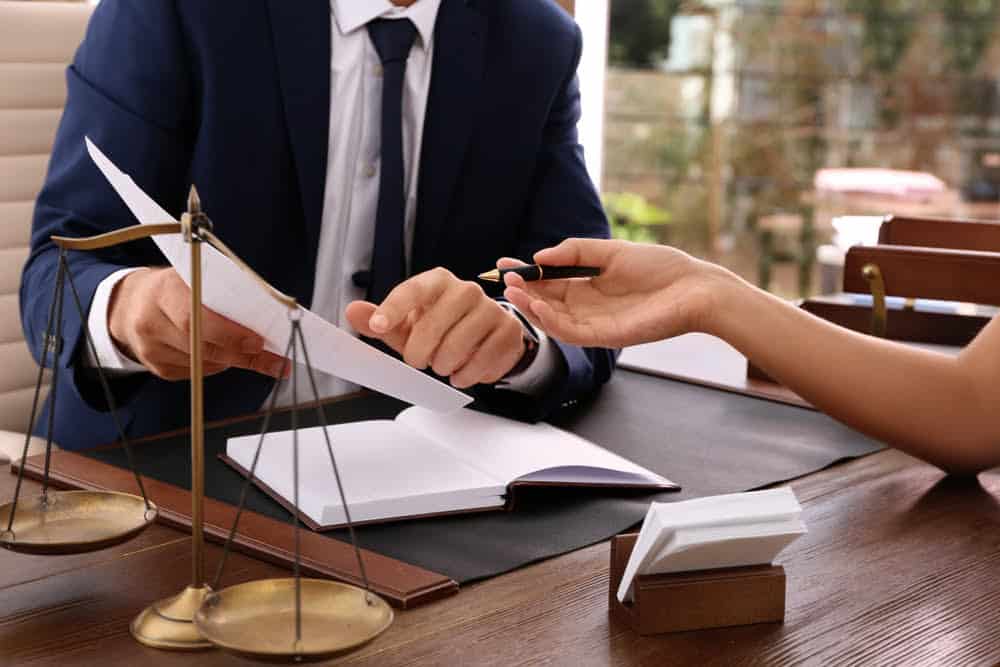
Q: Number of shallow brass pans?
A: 2